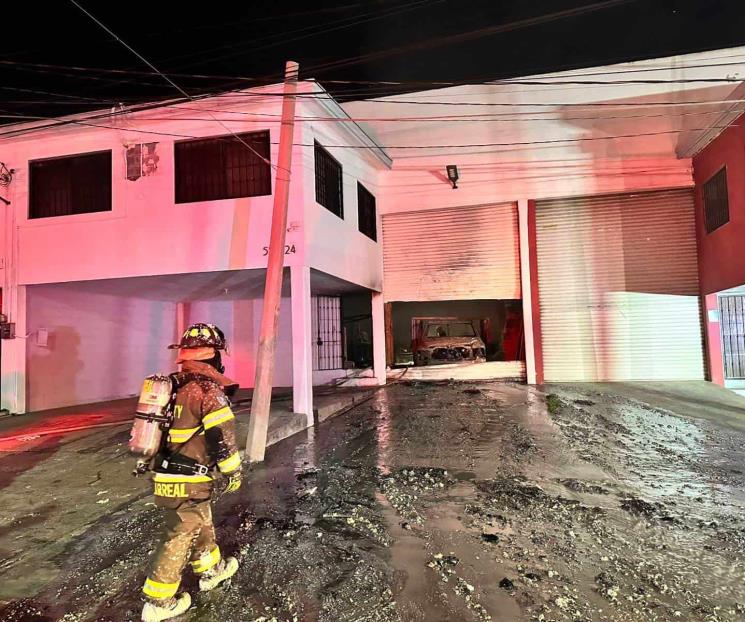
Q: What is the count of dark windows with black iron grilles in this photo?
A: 5